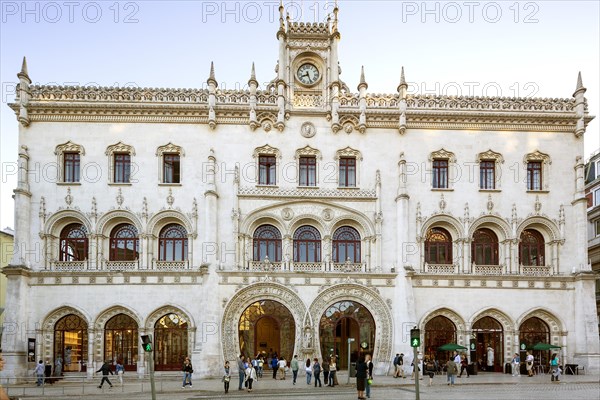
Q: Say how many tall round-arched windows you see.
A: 9